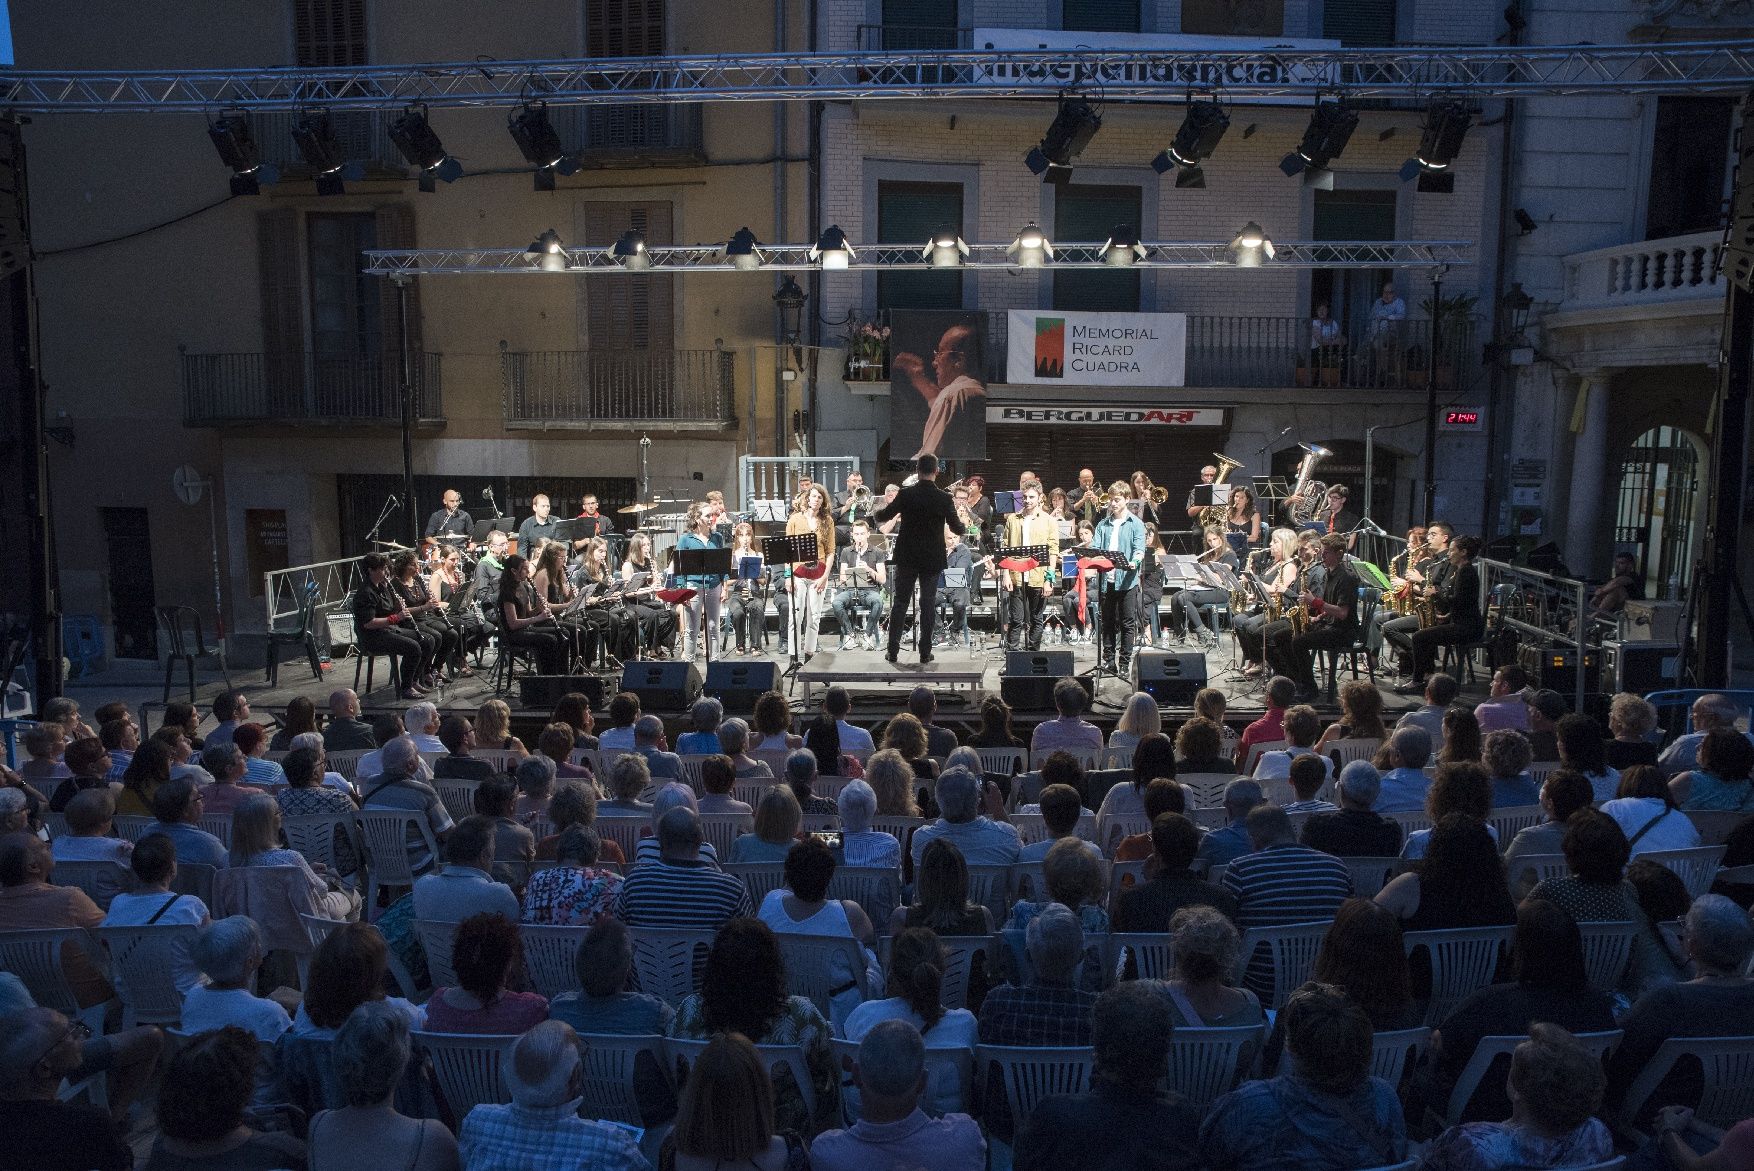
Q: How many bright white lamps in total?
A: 8